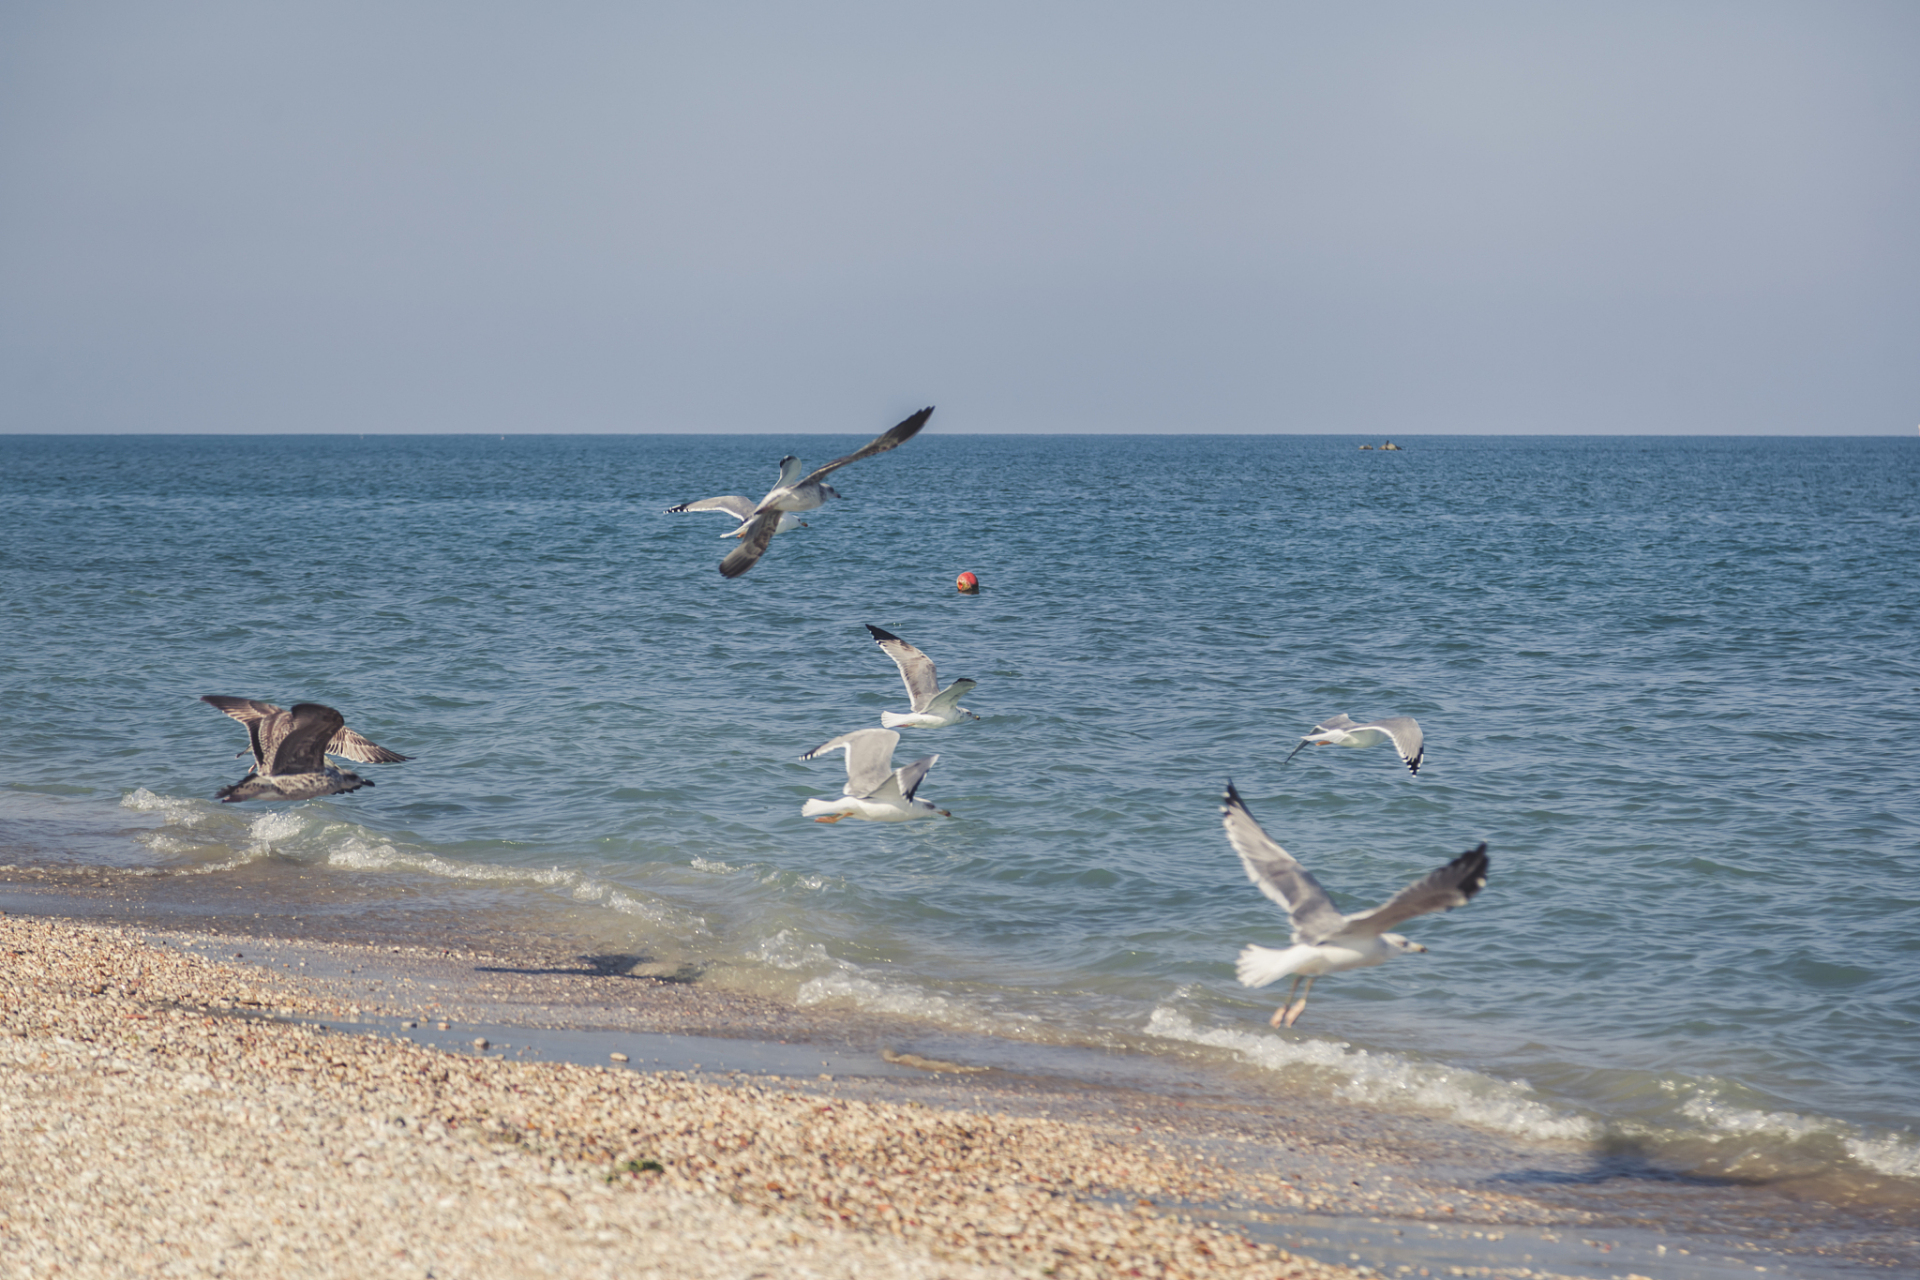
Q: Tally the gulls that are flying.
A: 8